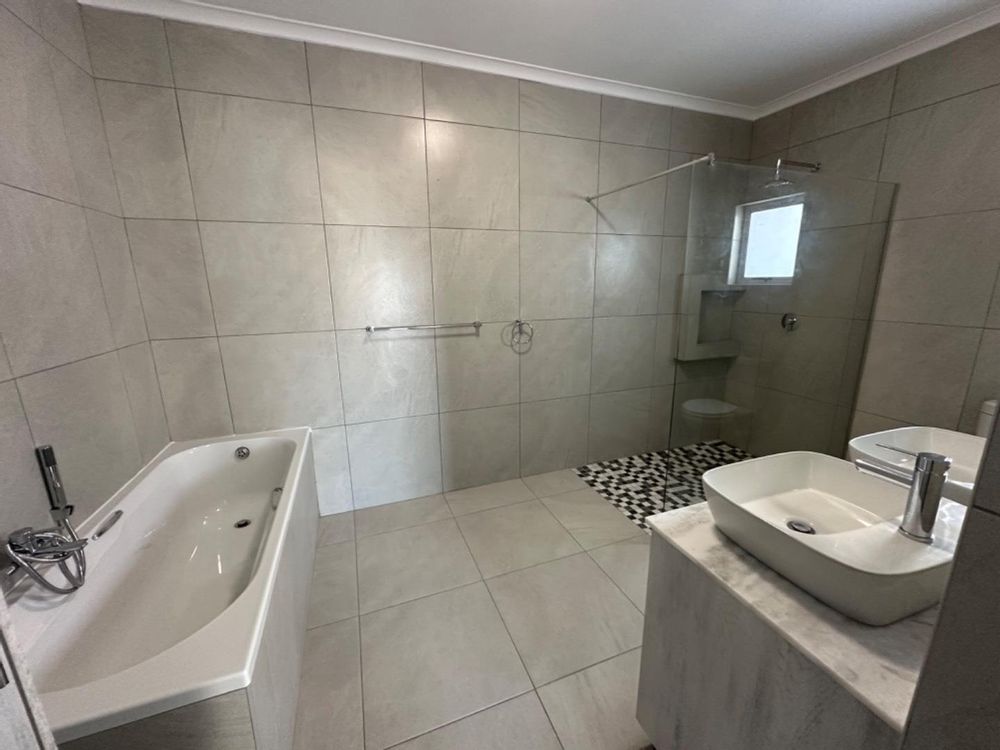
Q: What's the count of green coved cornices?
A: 0